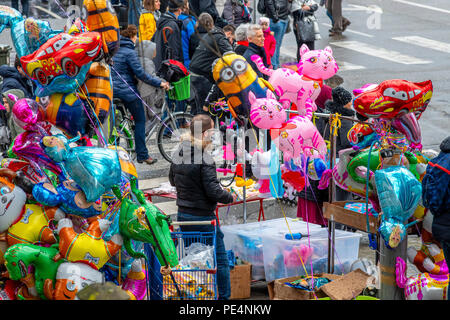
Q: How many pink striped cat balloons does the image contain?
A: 2